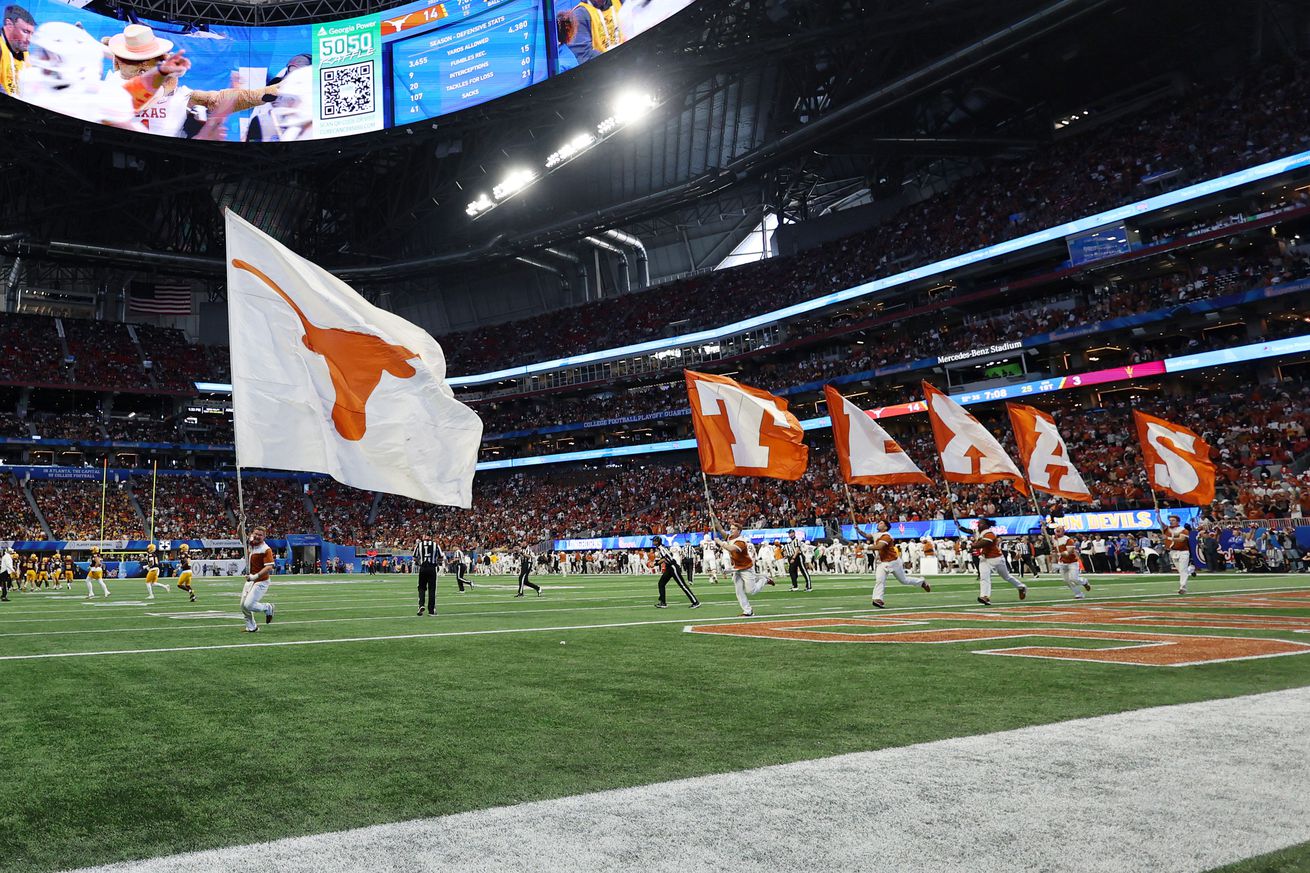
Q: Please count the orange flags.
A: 5